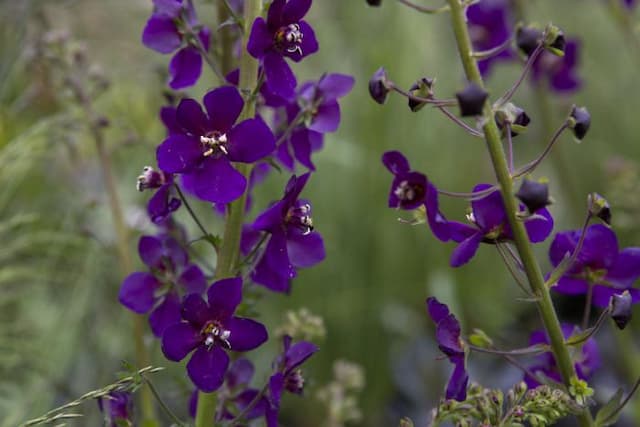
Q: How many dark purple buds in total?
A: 11